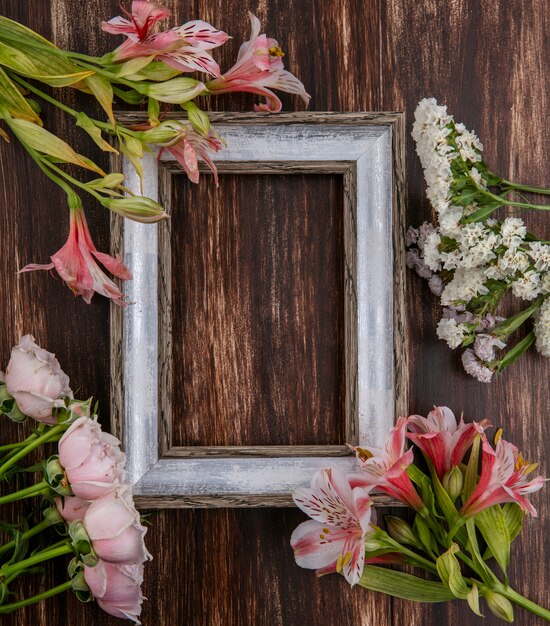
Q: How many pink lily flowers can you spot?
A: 8